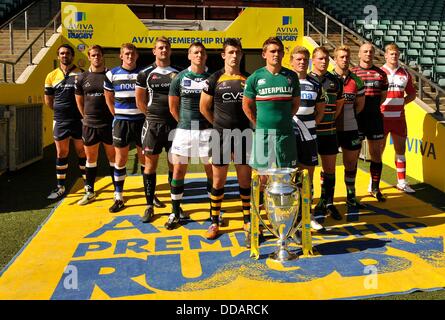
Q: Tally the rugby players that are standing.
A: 12